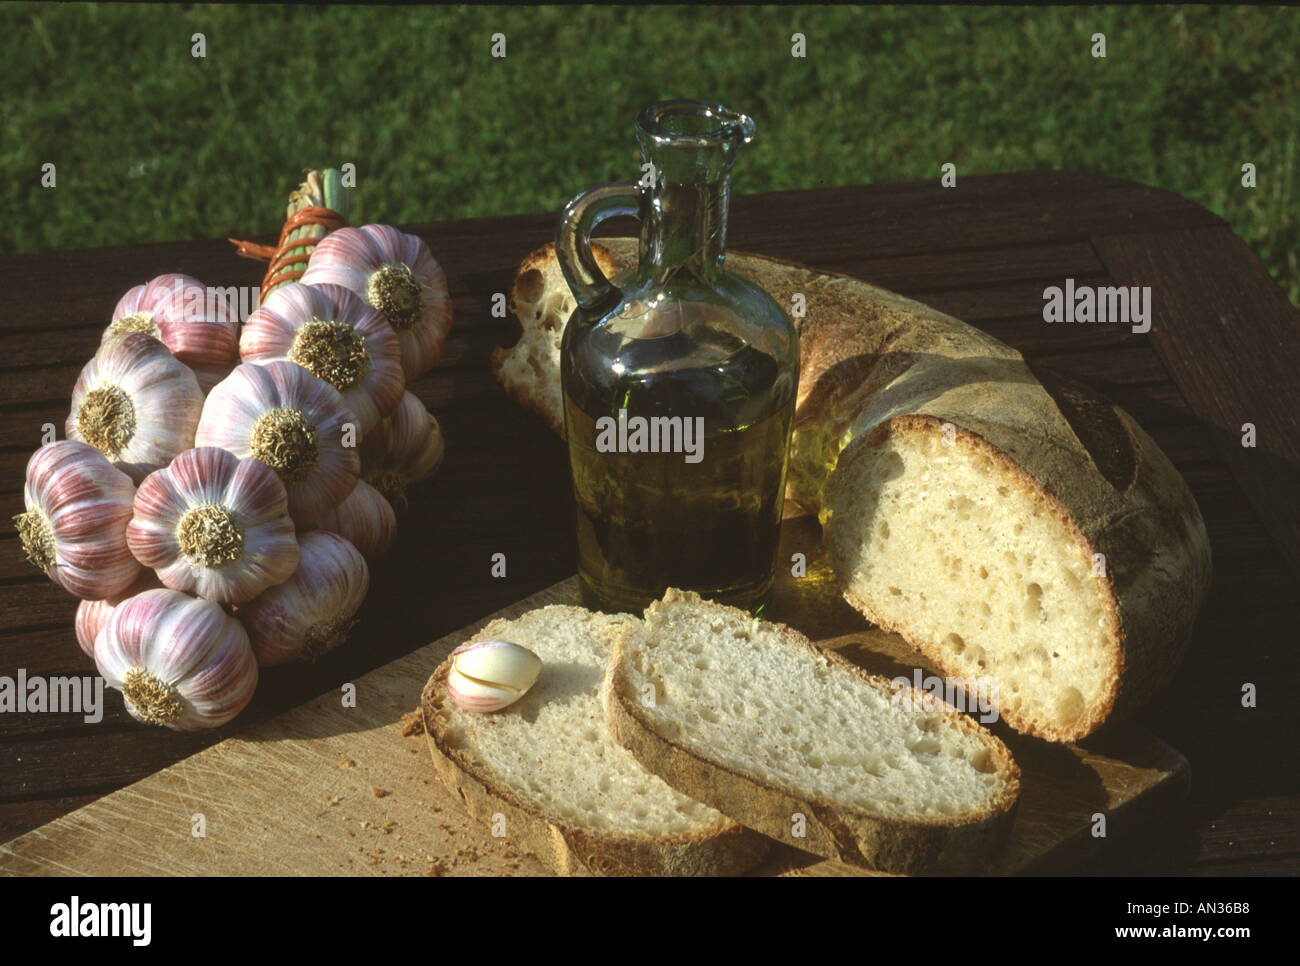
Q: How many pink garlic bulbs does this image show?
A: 12